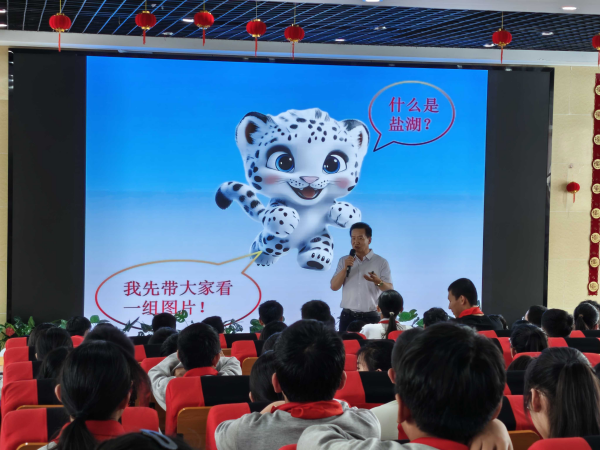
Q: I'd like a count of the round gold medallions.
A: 9